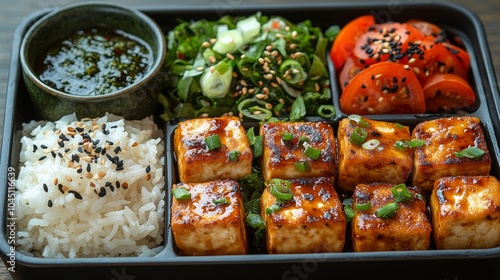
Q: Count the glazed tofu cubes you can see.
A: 8